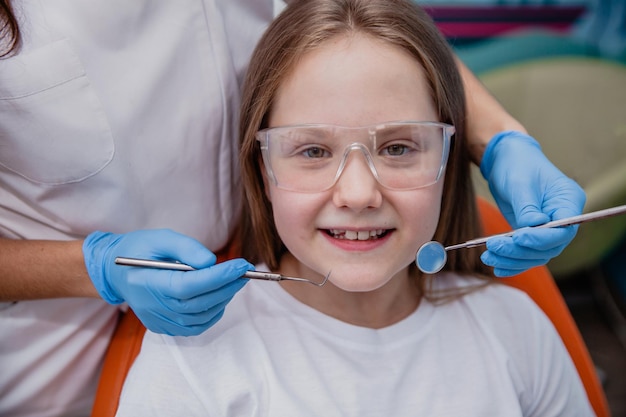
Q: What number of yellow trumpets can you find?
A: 0